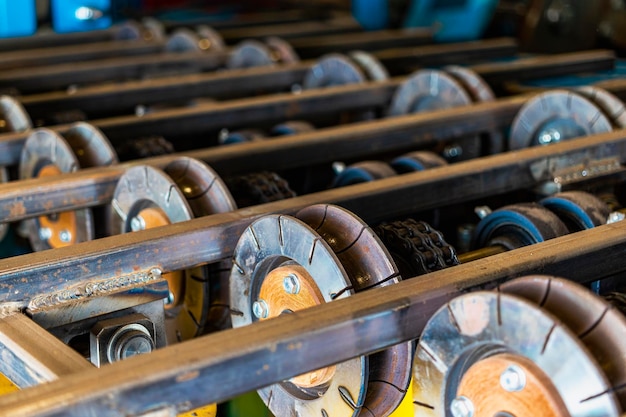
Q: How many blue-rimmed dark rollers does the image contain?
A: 6